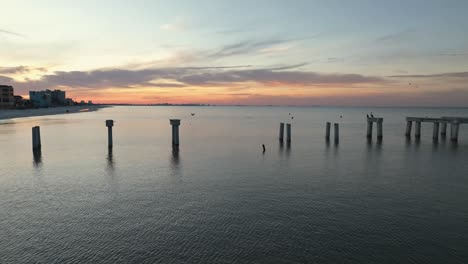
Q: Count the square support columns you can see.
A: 14